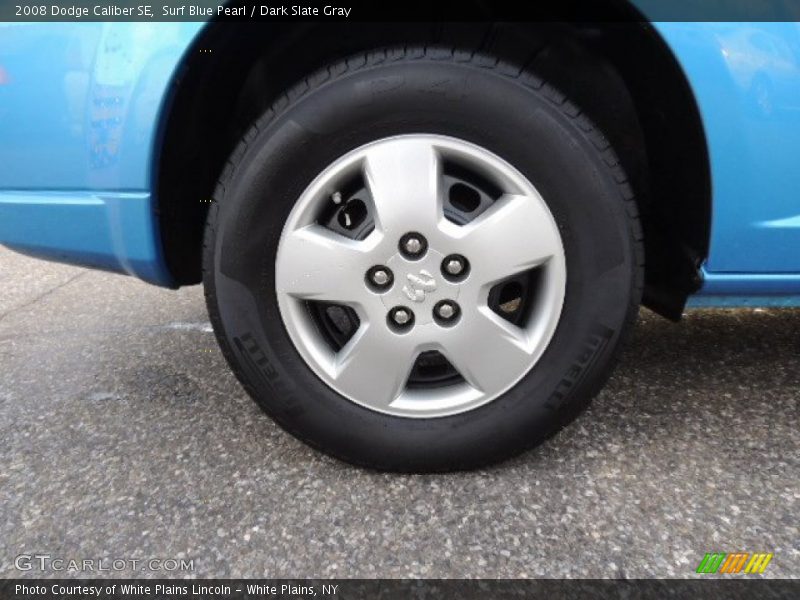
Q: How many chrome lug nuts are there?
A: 5